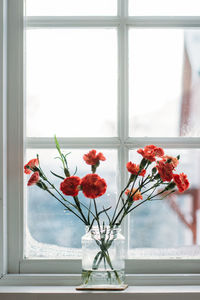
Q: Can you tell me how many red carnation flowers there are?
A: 11